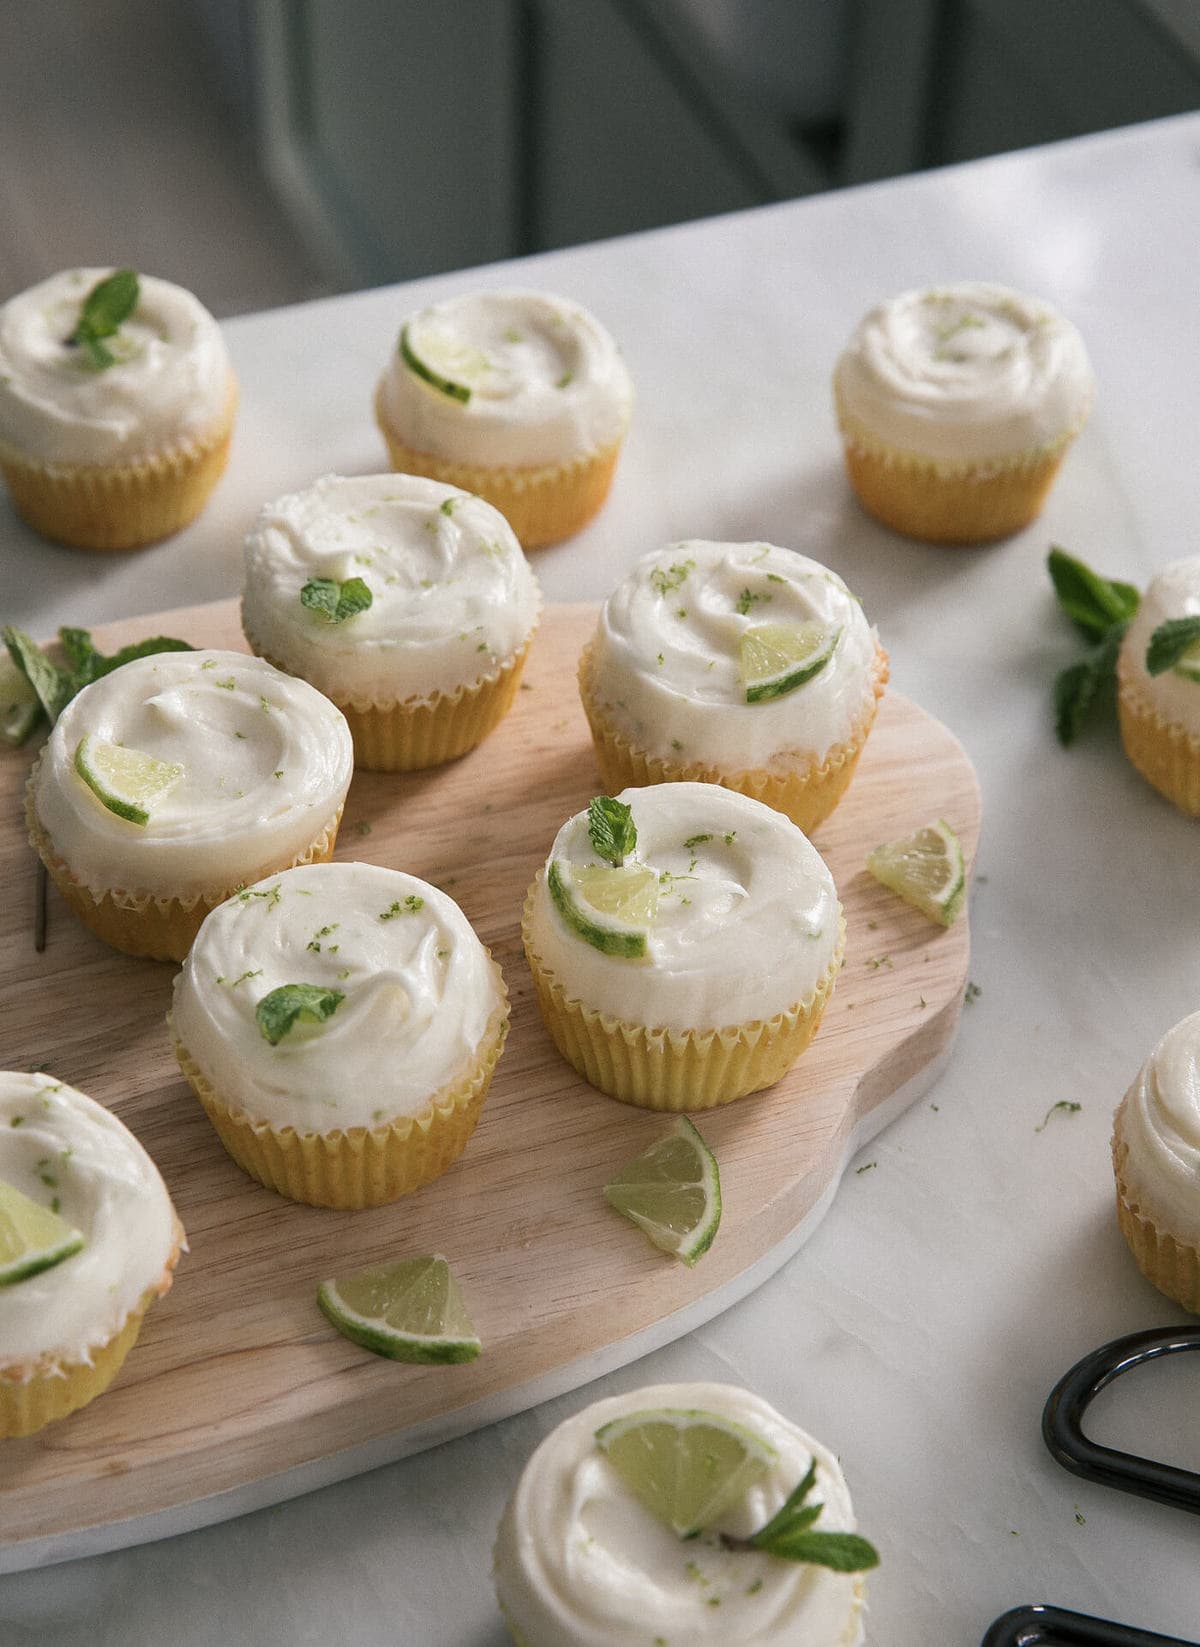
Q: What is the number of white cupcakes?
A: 12